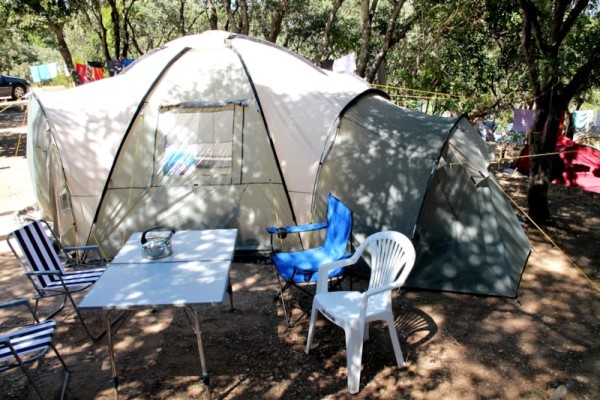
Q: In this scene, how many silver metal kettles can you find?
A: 1